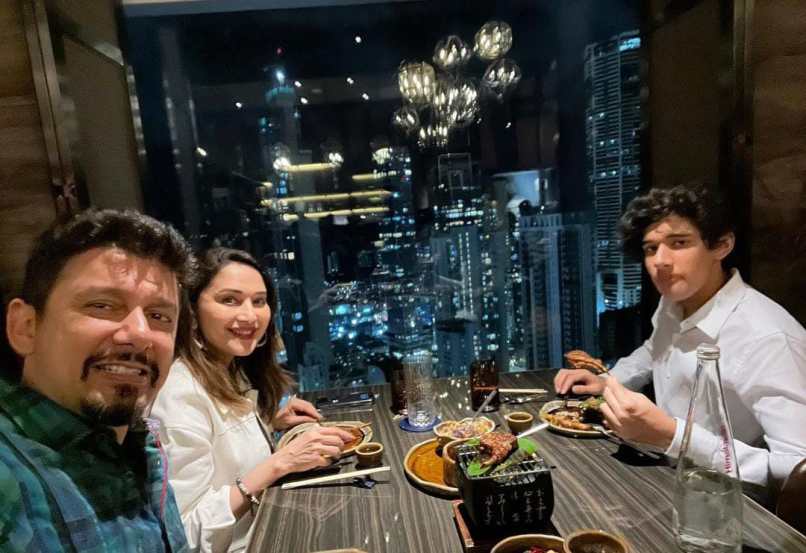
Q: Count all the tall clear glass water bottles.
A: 1